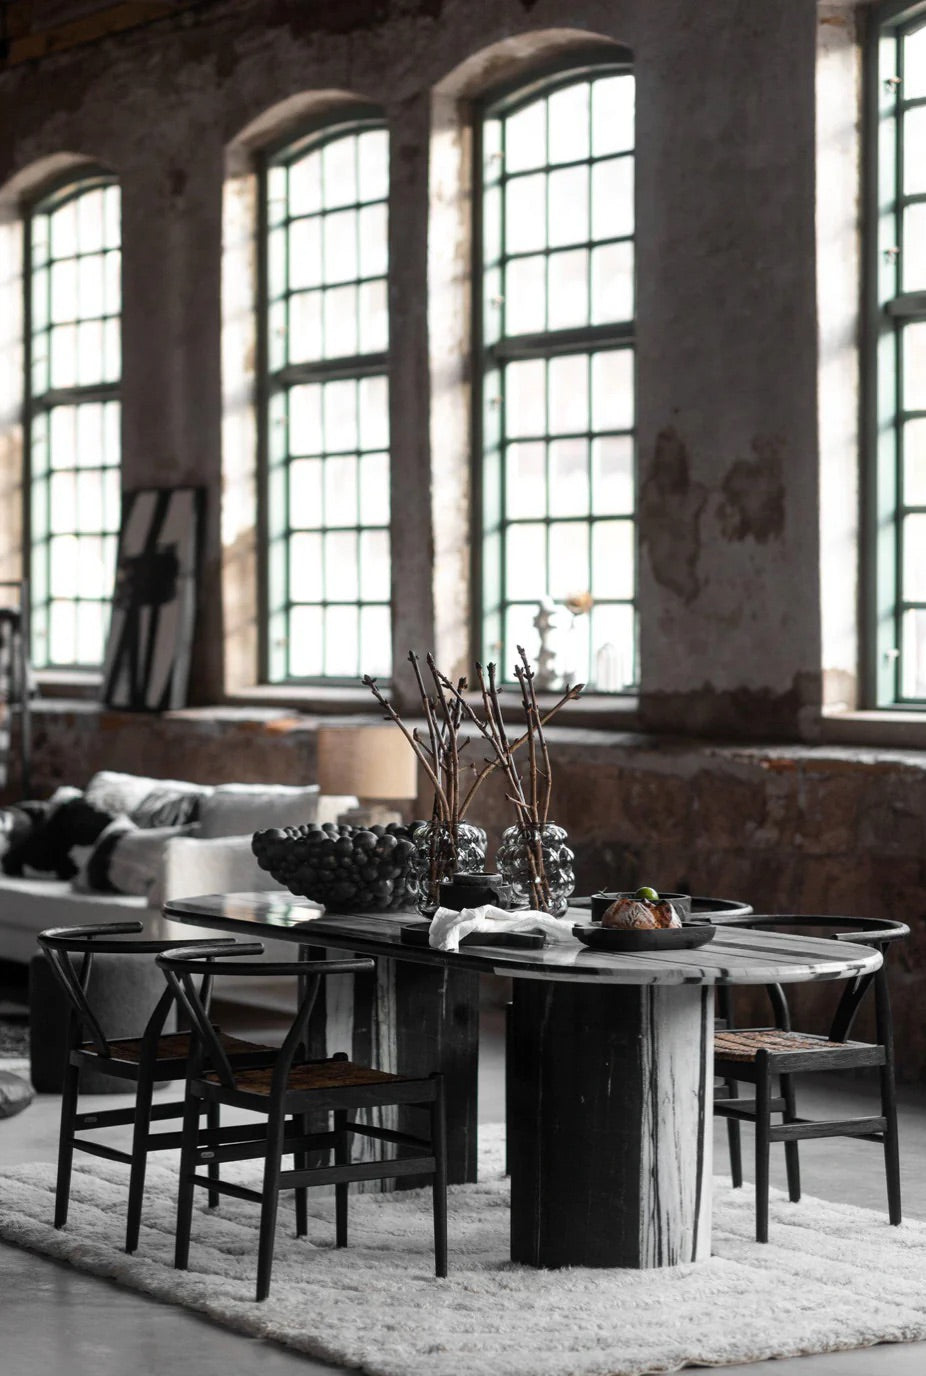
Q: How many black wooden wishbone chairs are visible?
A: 4